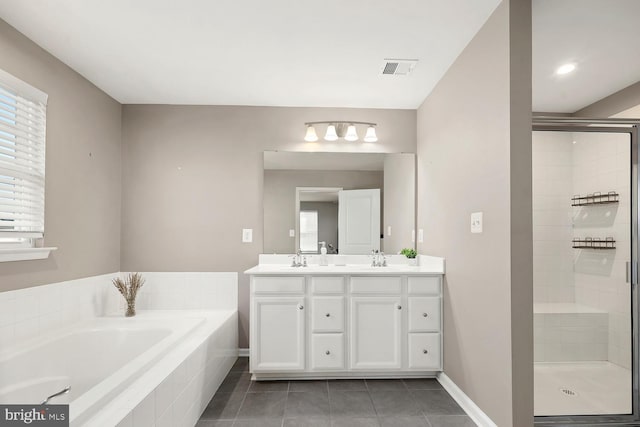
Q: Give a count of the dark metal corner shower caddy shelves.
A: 2